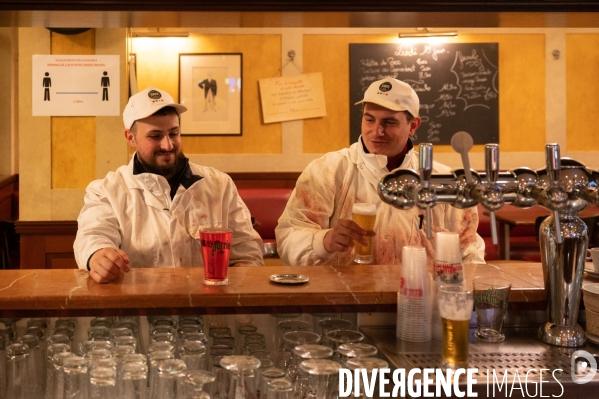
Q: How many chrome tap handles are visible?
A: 3